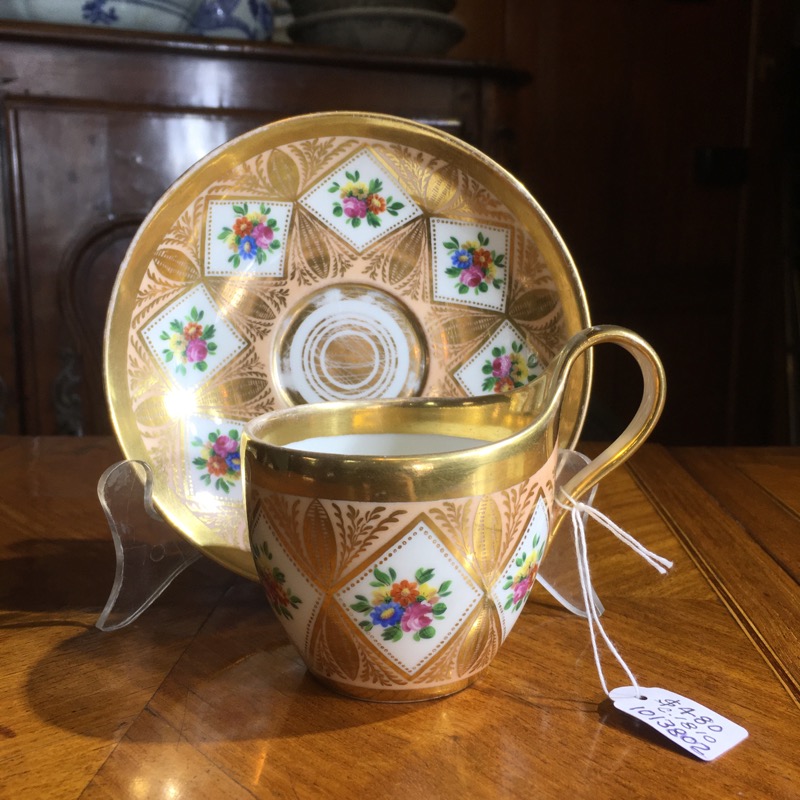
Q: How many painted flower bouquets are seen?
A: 9